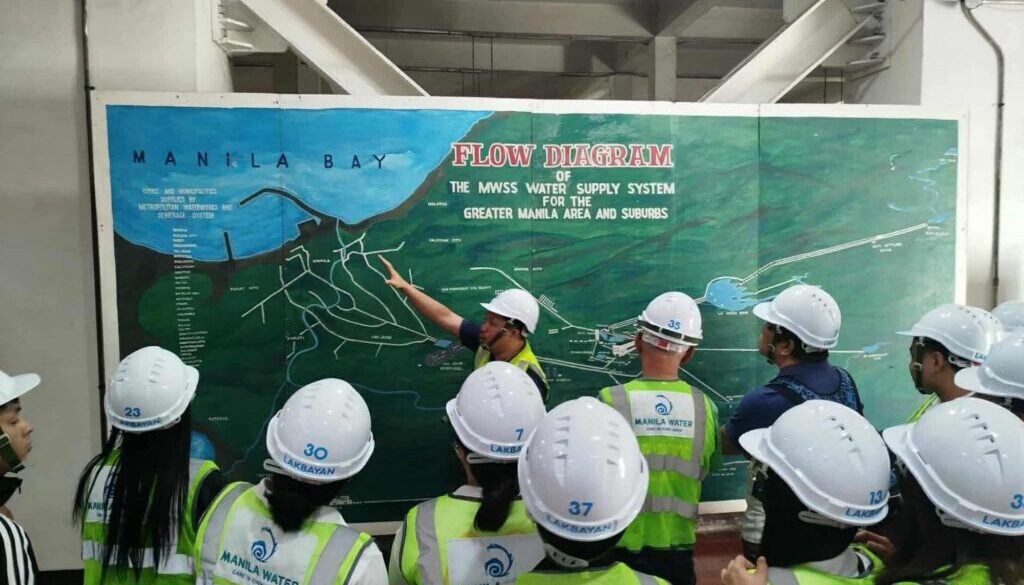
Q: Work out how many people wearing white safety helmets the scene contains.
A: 13